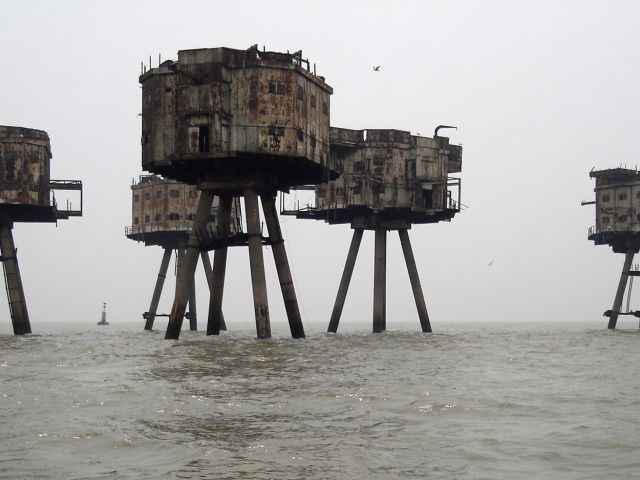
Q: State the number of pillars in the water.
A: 12